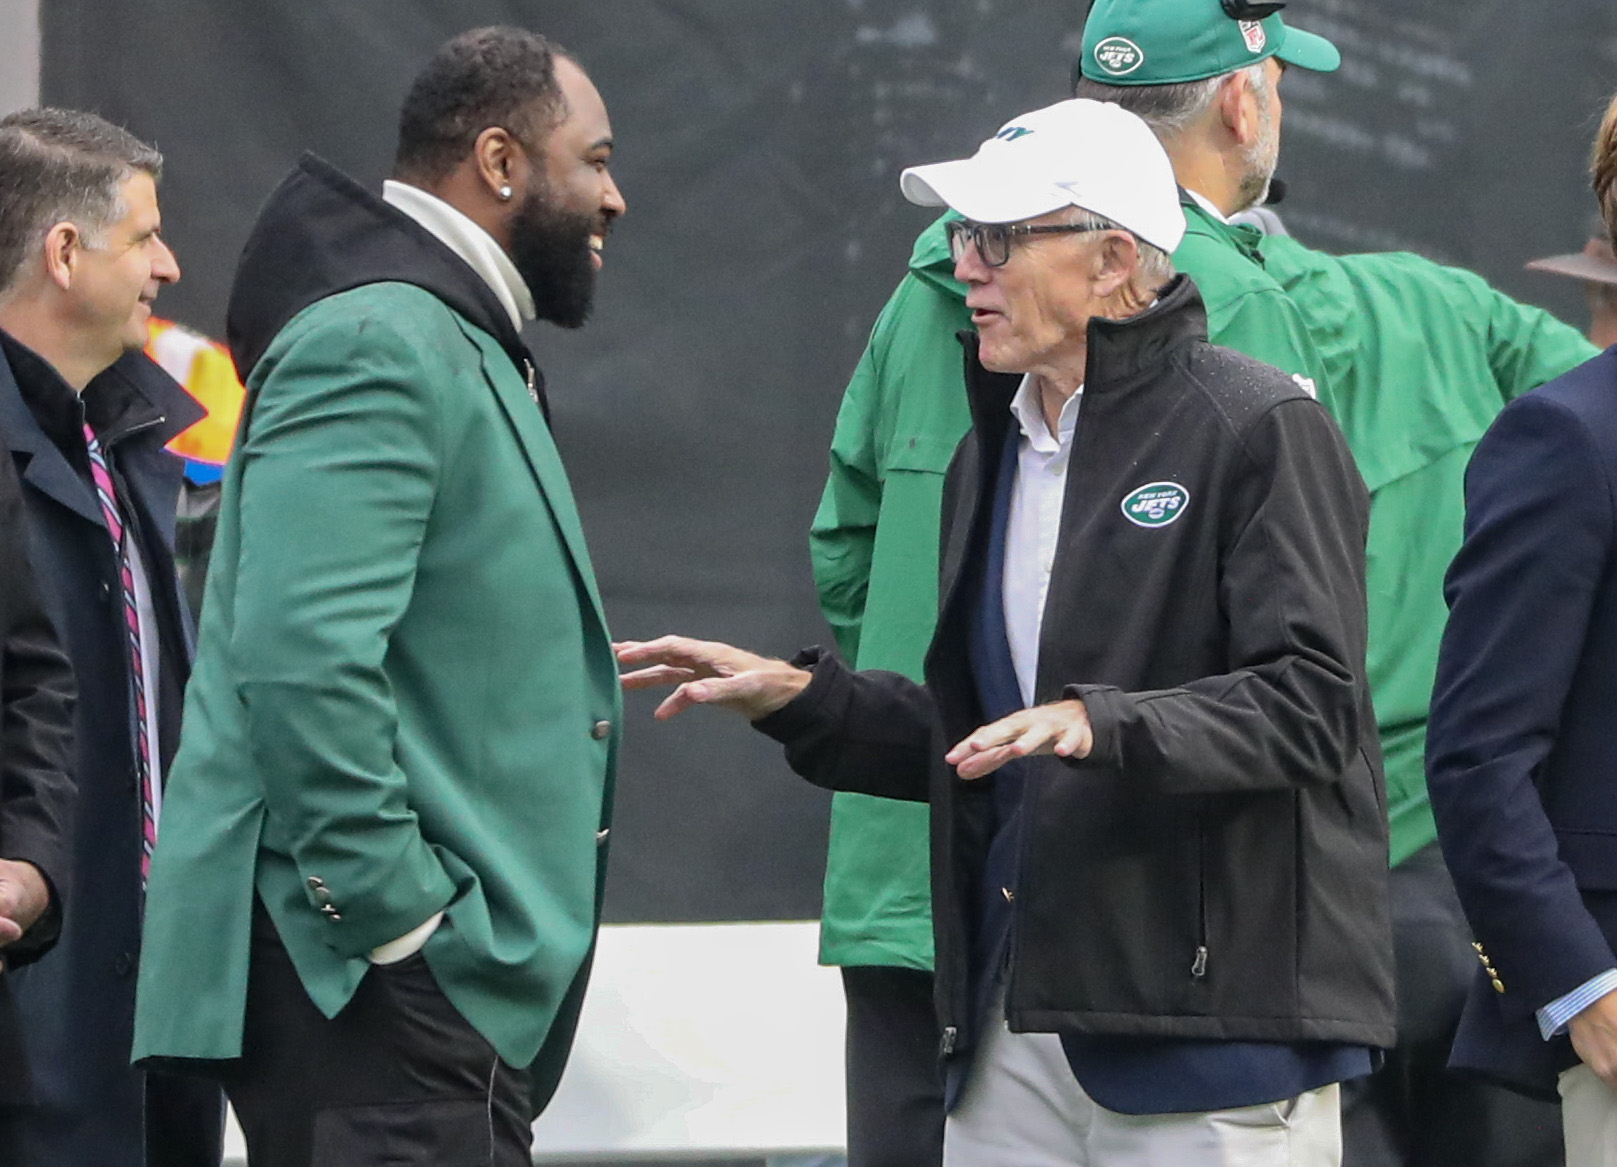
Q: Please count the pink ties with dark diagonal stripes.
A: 1